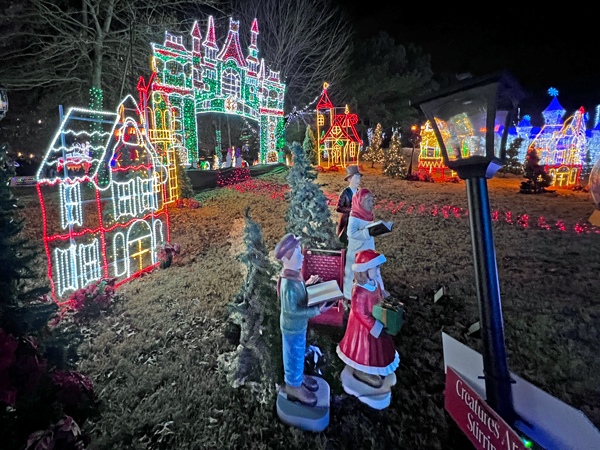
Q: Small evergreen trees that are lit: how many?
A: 2